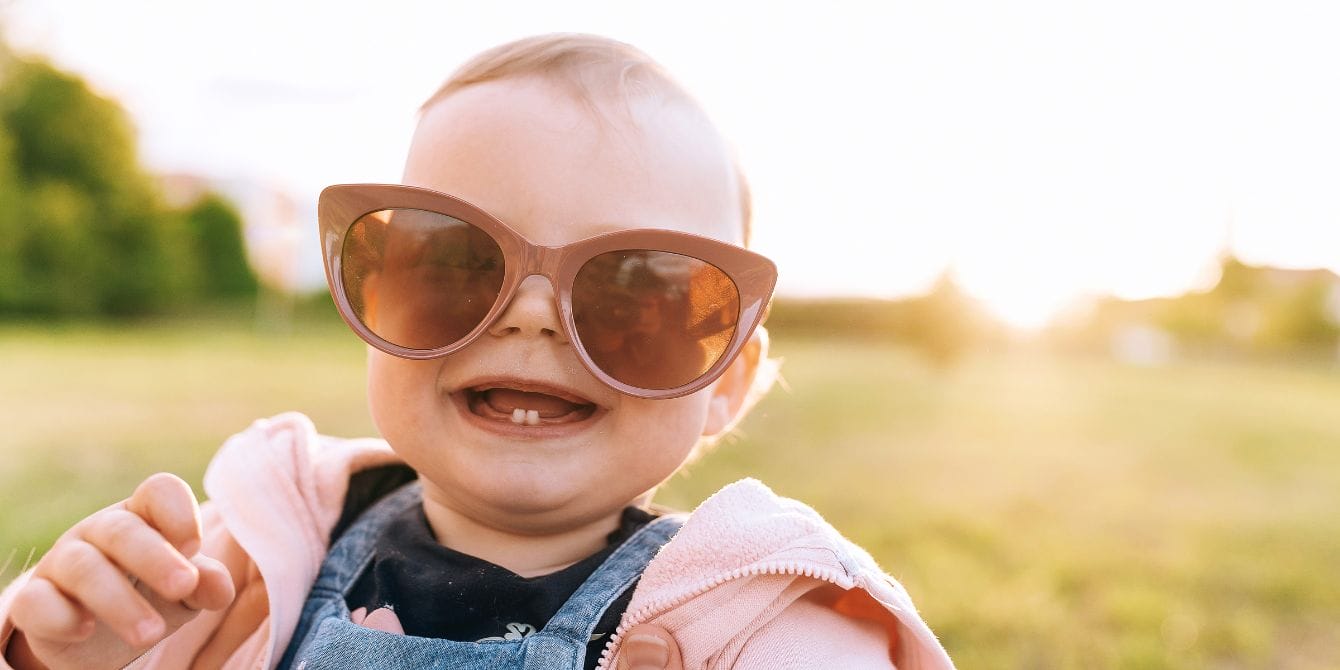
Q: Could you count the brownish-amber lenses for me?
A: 2